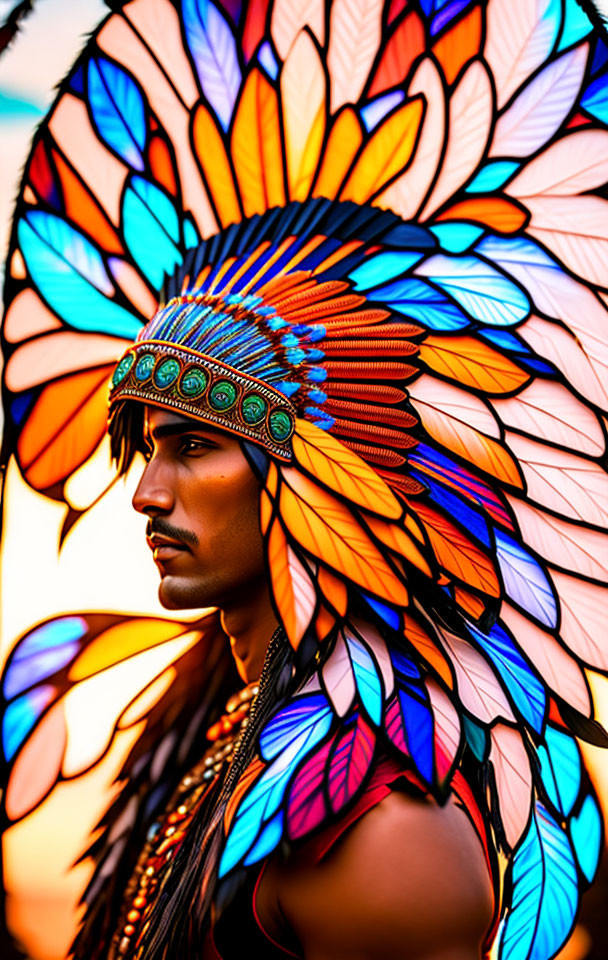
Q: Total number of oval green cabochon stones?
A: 7